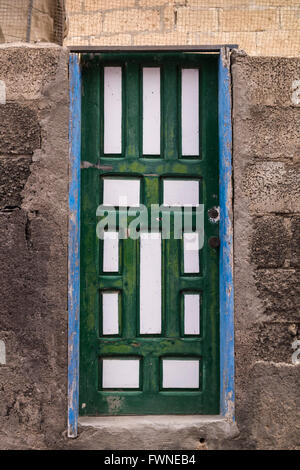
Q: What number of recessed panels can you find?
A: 12